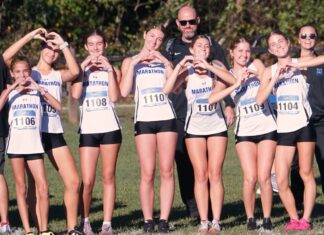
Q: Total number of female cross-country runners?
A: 7